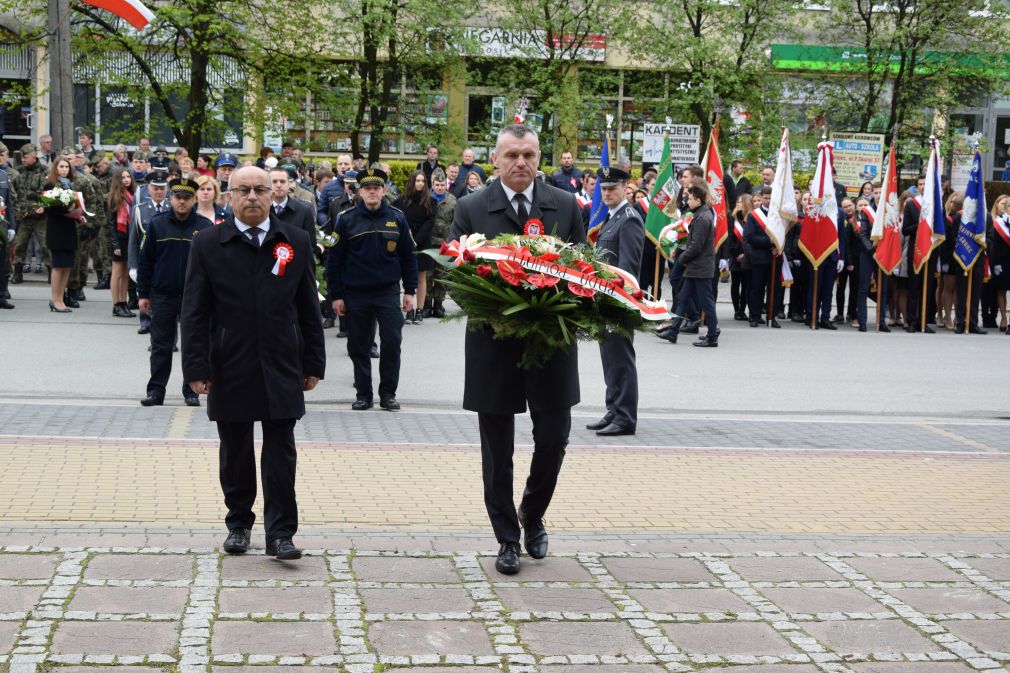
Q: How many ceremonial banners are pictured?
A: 8